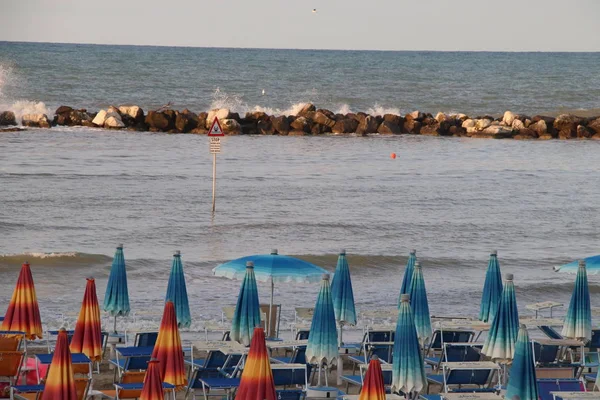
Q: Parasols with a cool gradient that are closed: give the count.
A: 12